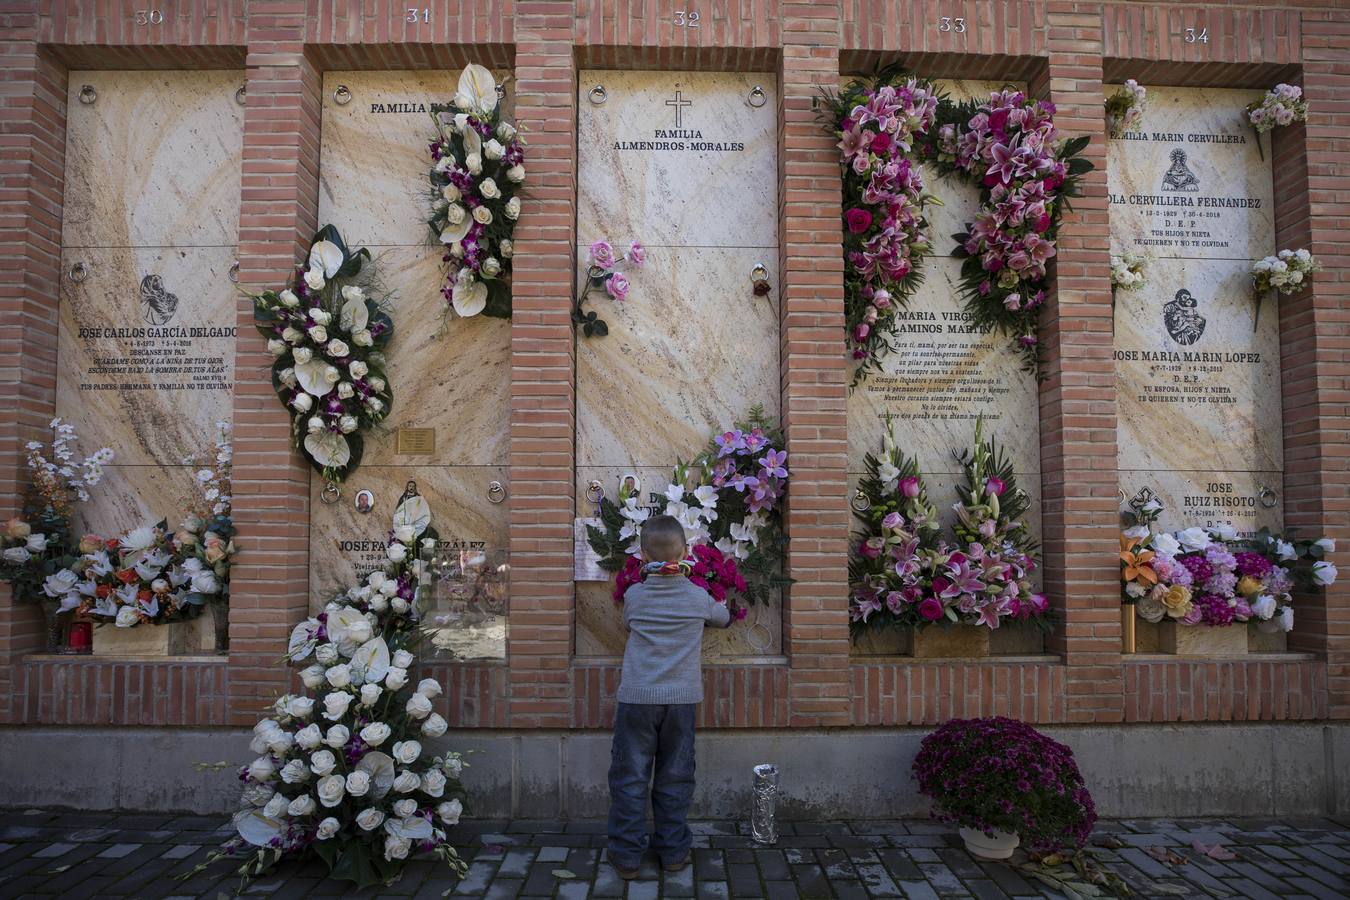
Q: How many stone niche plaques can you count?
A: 15